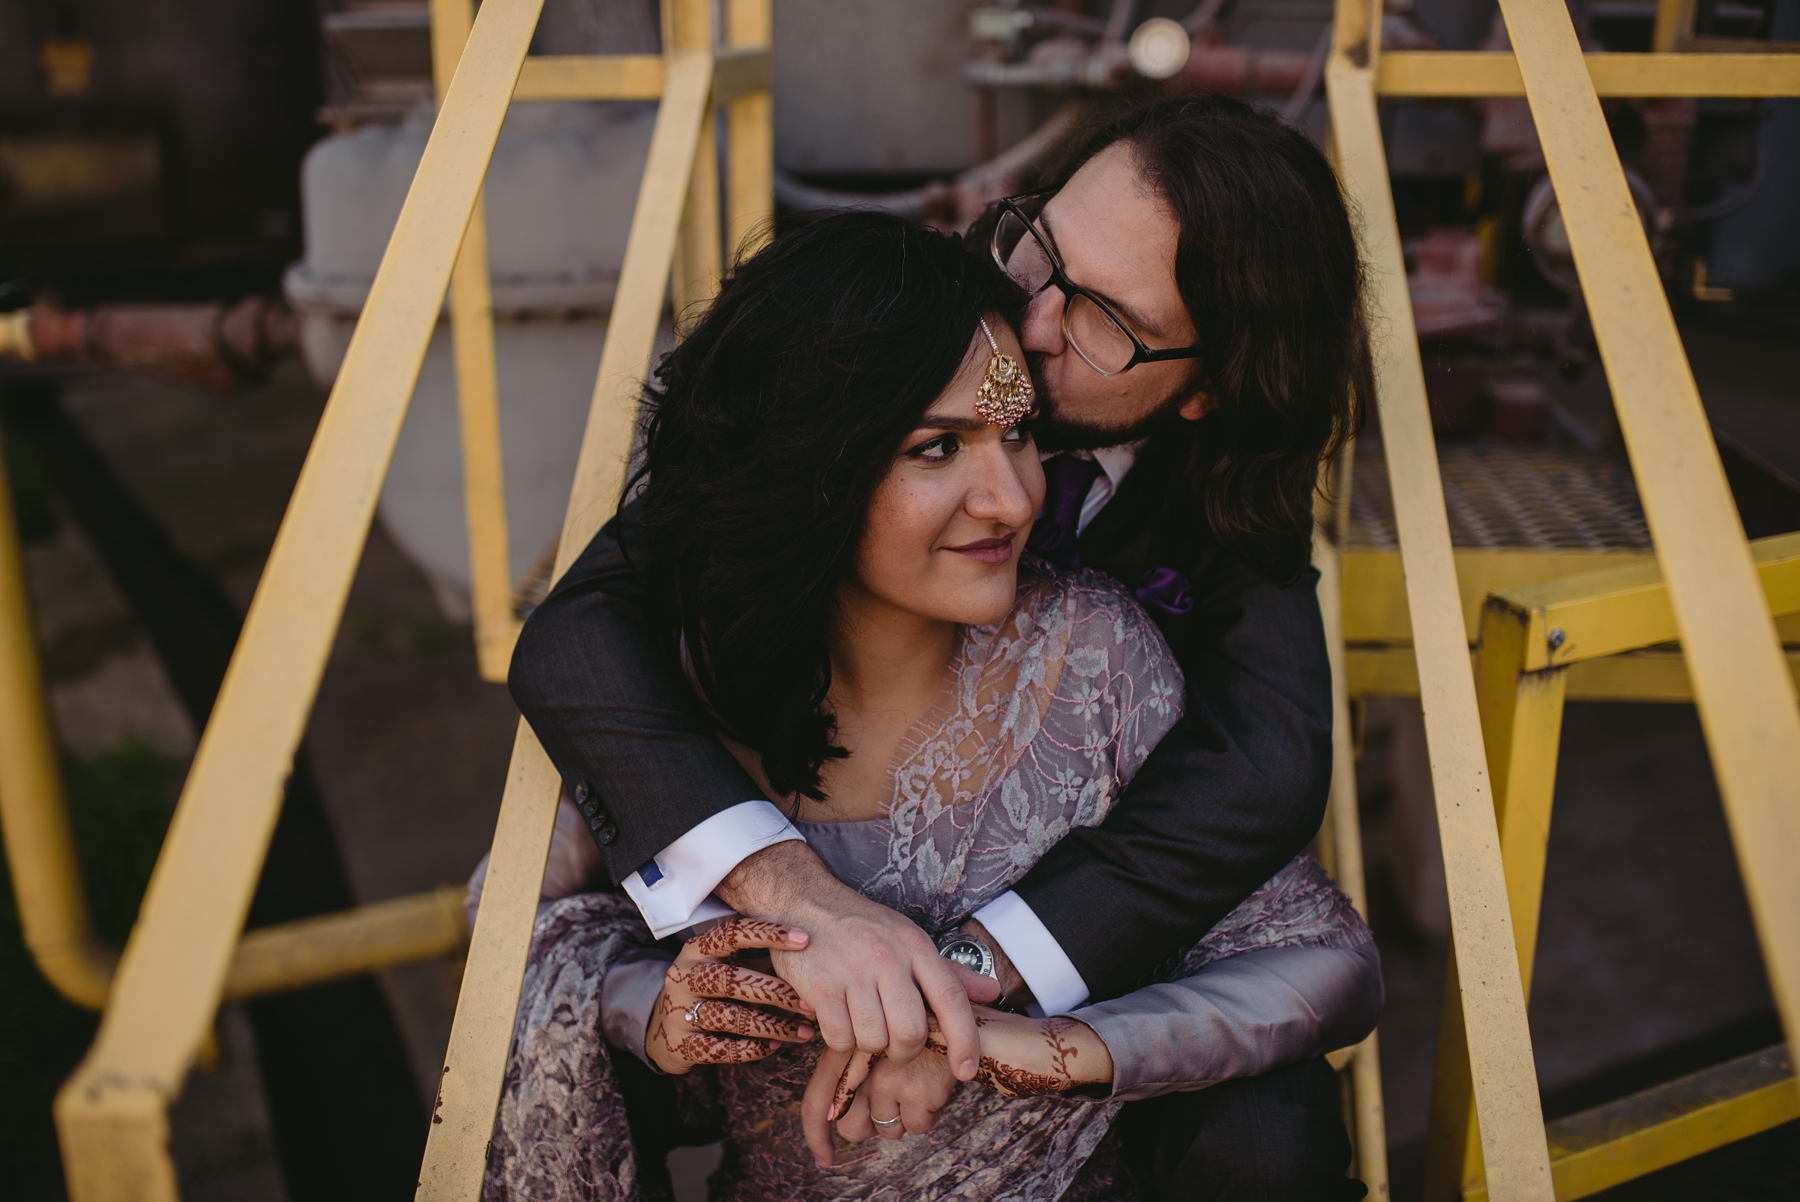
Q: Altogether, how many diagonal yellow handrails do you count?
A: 4